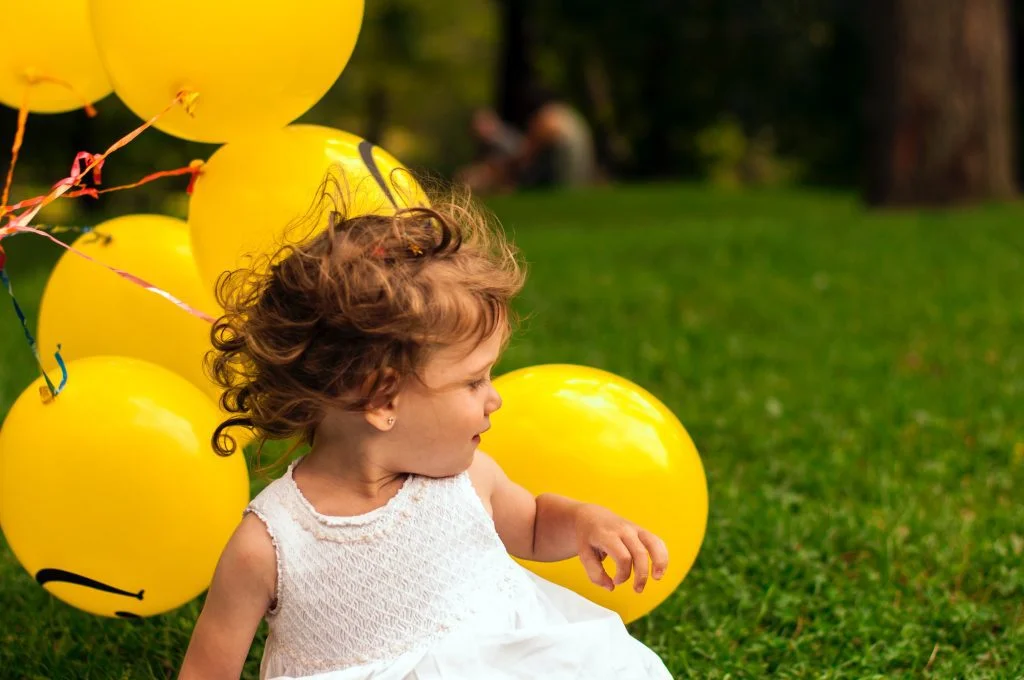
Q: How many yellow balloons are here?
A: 6